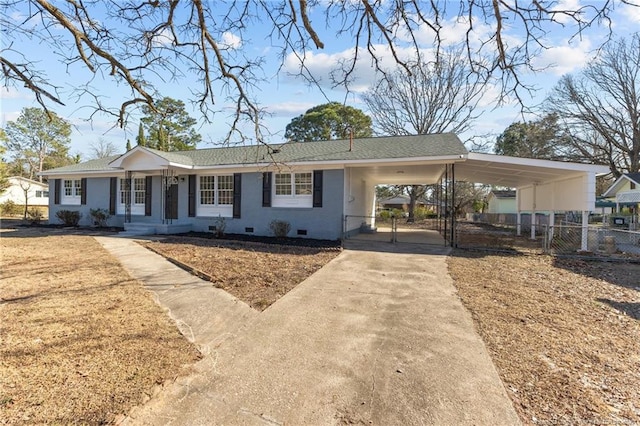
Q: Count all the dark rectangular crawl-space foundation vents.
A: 3